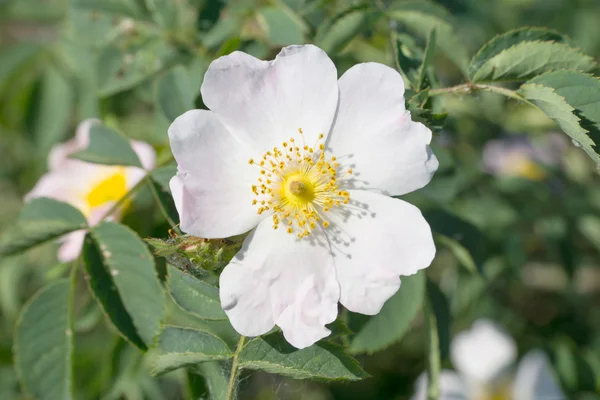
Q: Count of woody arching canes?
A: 0